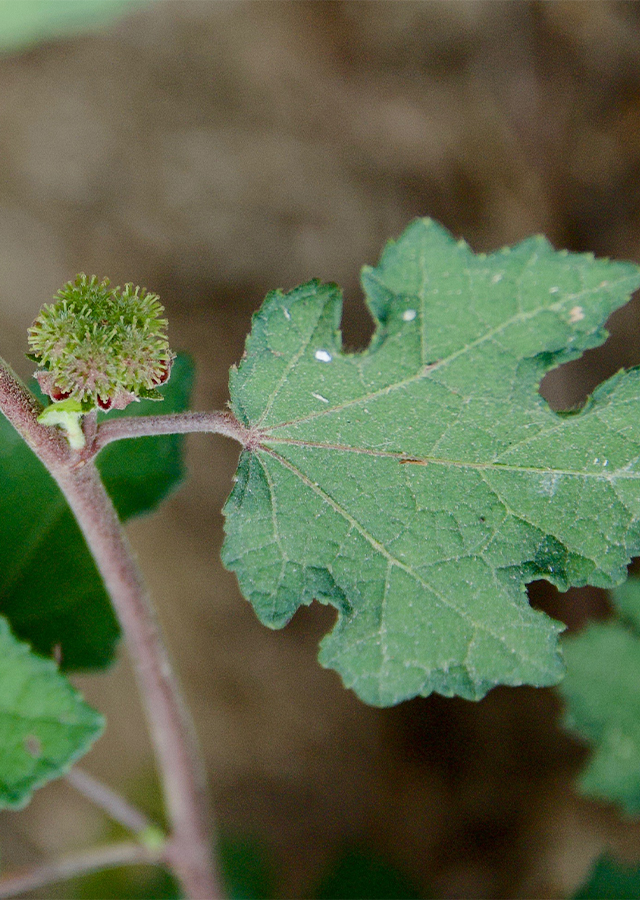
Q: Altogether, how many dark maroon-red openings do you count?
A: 3